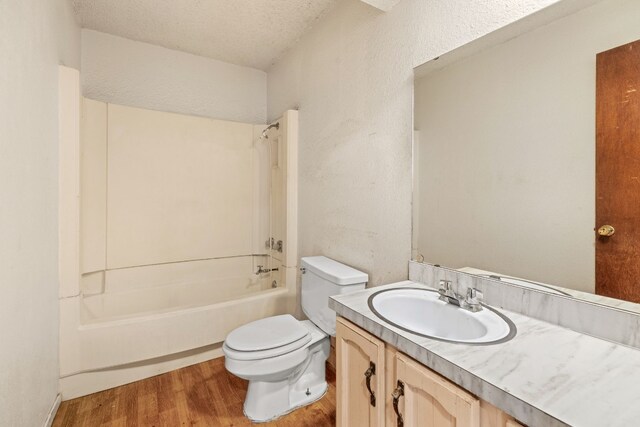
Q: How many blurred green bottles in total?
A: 0